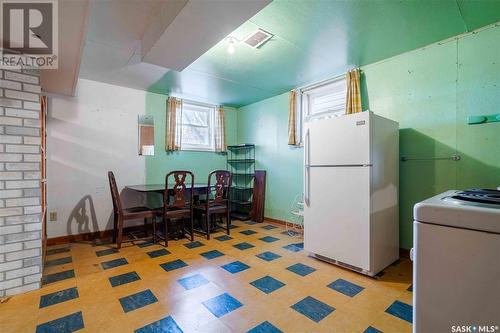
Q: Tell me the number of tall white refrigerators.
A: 1